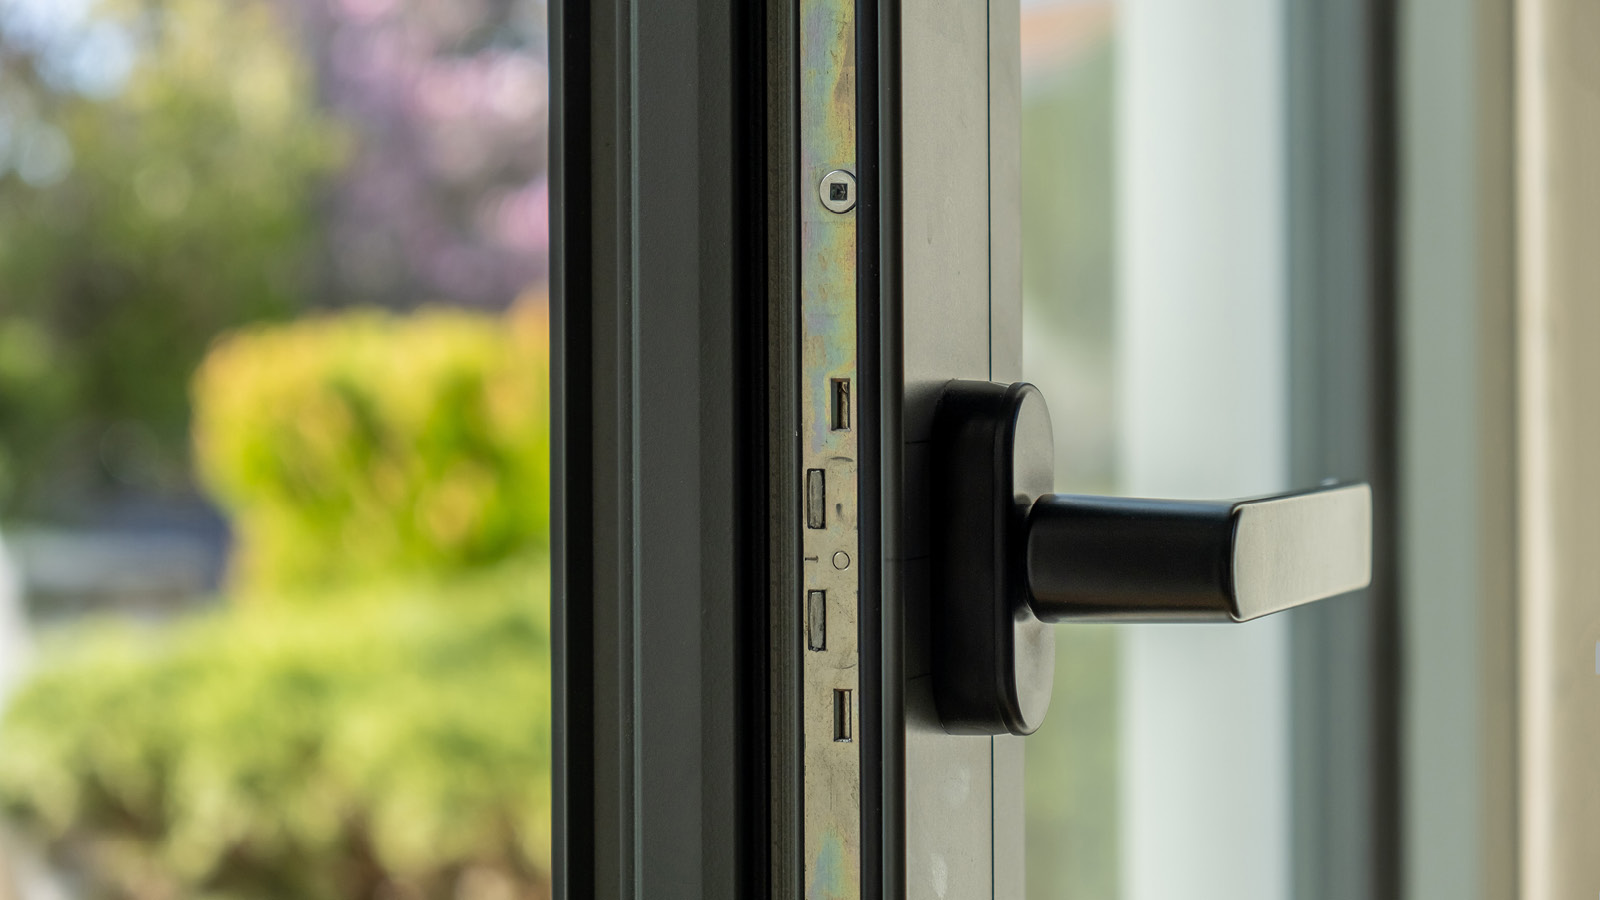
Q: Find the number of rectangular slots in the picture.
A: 4